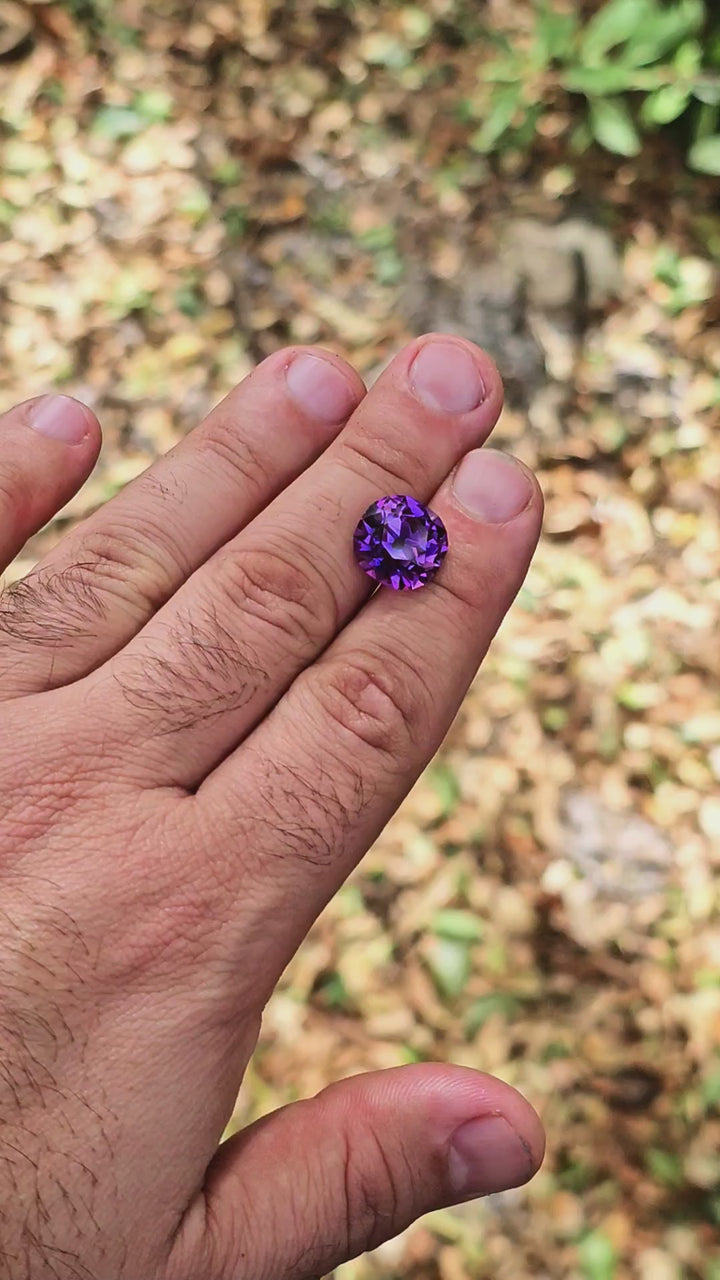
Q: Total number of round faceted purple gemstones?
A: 1